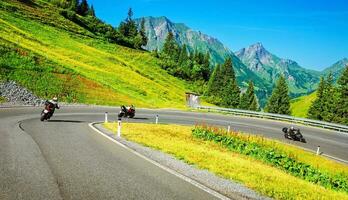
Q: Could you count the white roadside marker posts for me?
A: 5